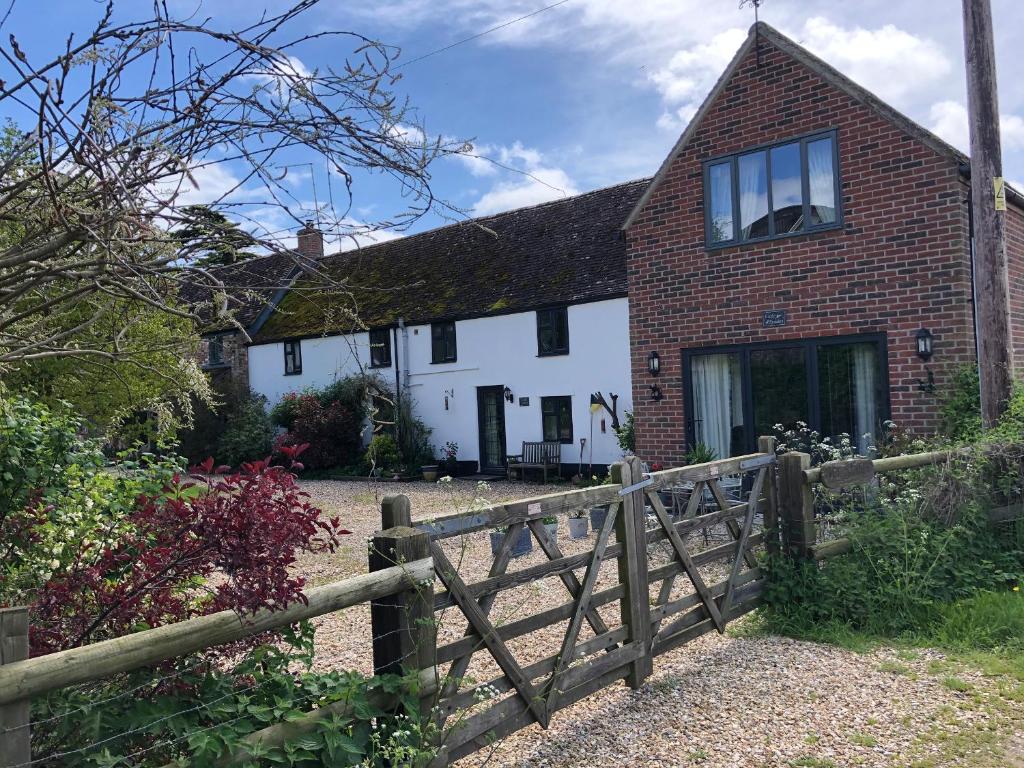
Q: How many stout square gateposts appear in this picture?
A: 2